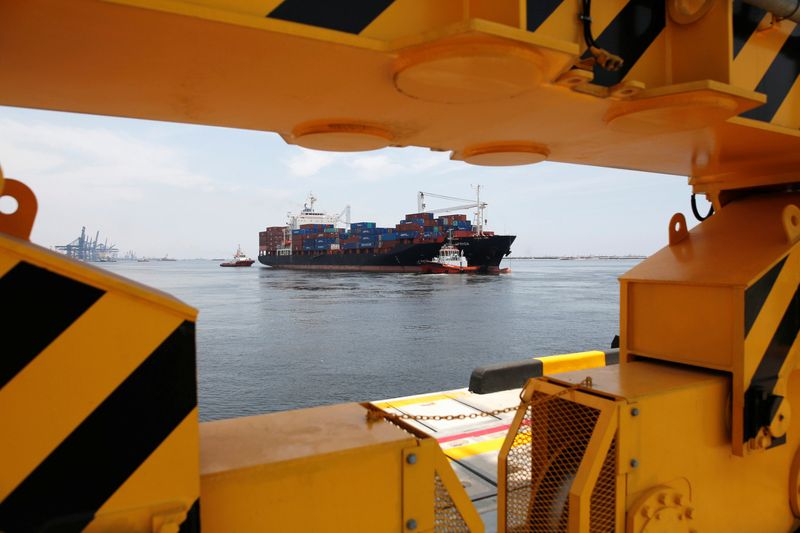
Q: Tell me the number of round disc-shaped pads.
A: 4